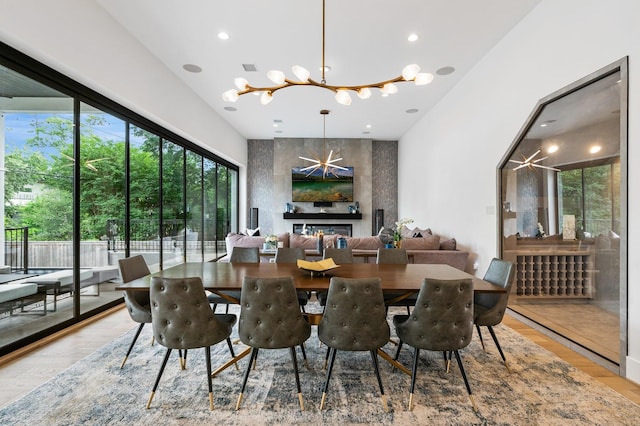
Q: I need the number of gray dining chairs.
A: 10